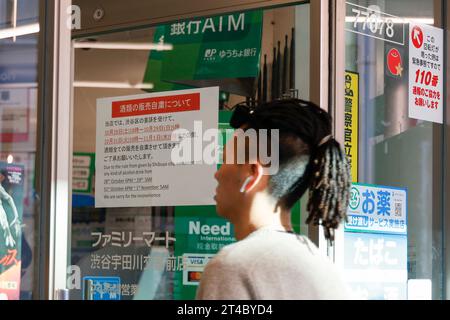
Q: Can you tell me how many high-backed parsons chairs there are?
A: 0